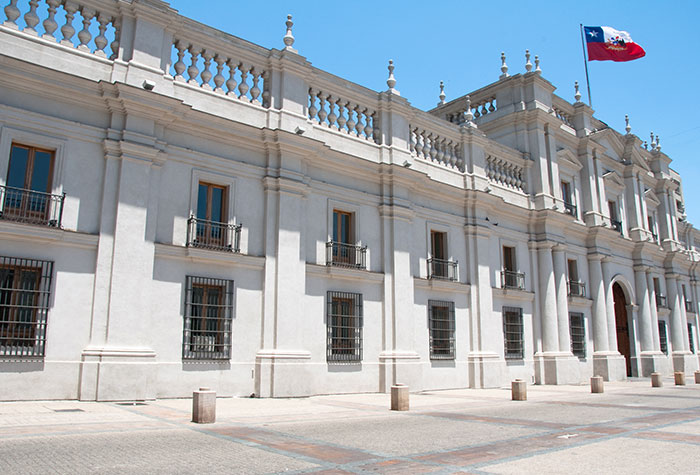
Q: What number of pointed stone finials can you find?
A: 12